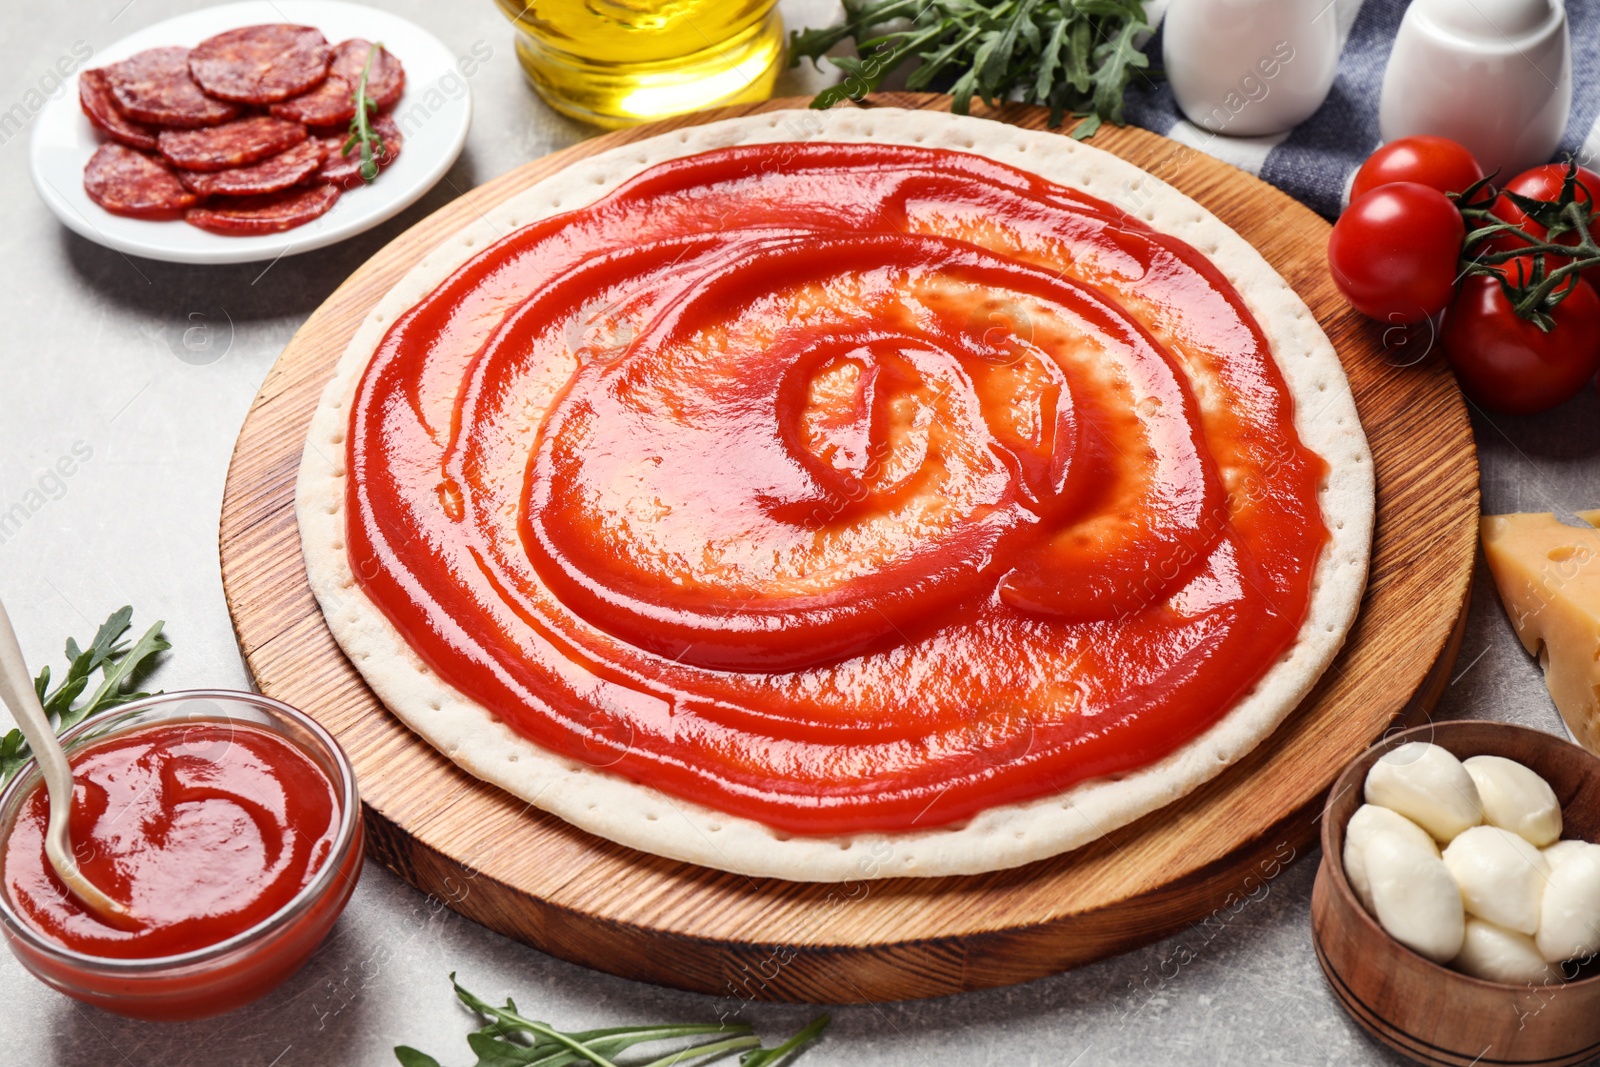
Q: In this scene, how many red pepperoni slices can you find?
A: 10